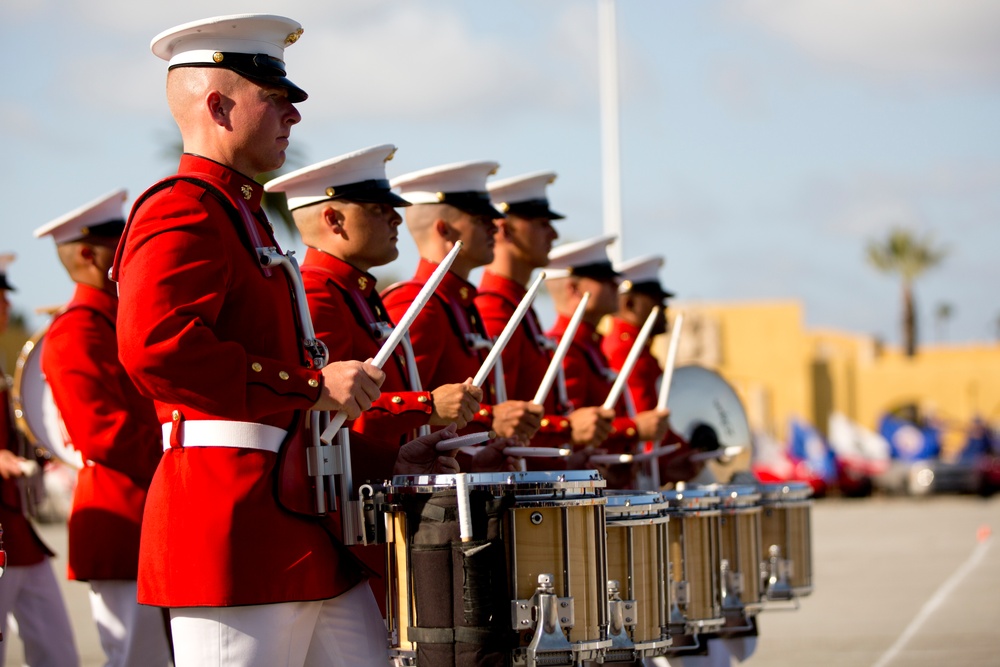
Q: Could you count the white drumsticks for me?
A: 11